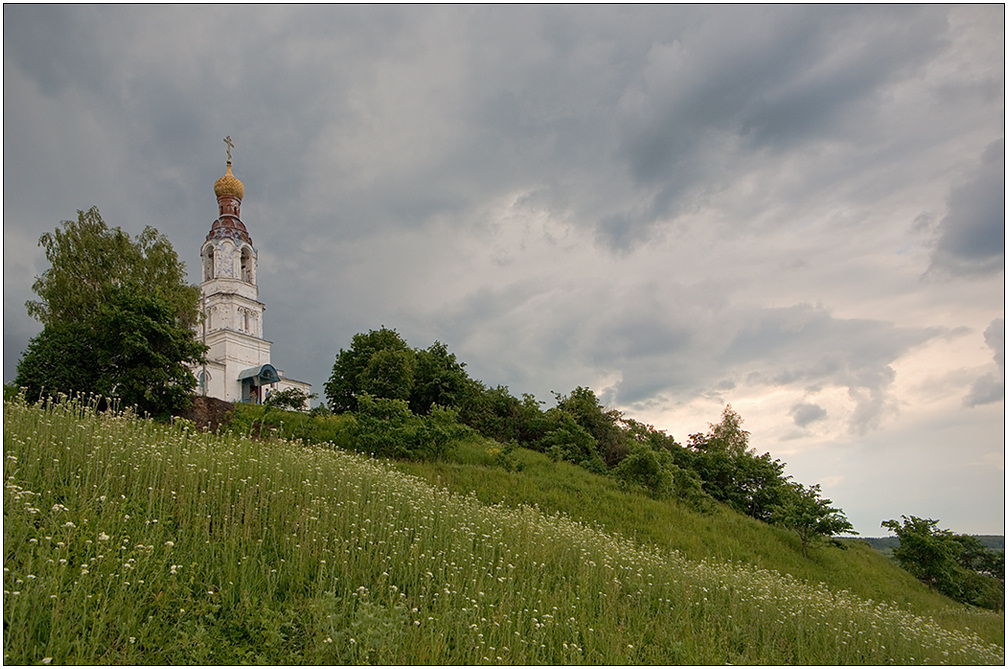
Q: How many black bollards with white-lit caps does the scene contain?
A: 0